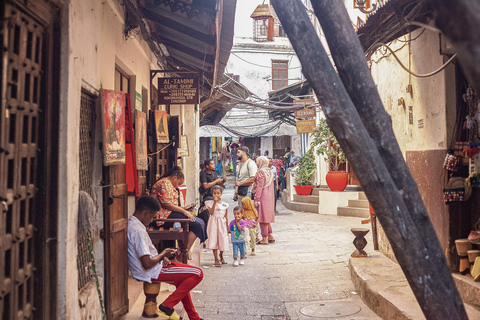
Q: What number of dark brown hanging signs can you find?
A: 1